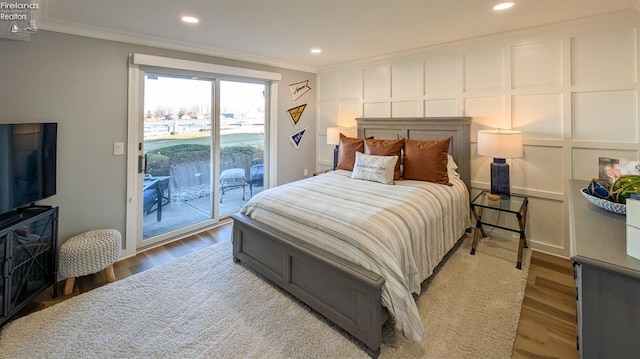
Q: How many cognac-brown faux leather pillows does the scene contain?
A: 3